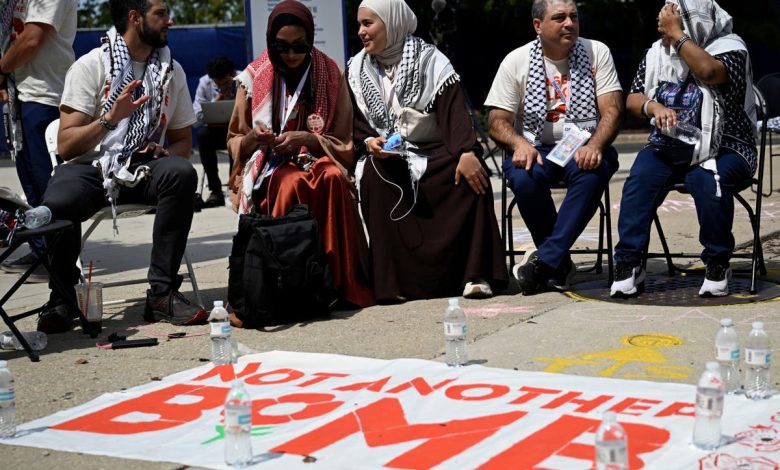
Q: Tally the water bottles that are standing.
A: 8